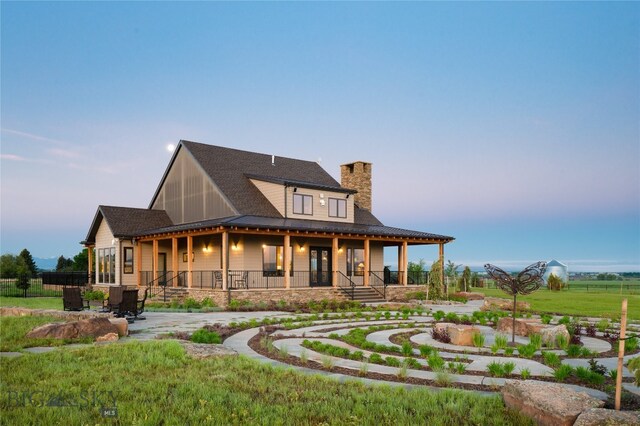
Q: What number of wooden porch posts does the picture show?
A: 12